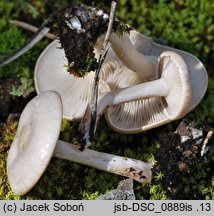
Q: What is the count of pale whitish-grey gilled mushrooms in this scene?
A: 4